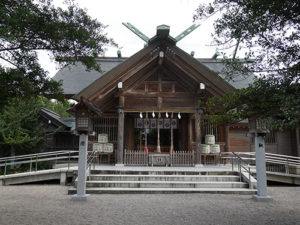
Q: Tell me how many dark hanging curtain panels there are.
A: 6